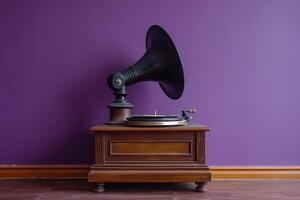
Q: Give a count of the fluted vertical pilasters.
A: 2